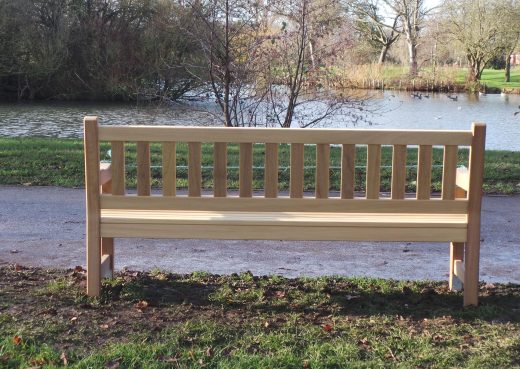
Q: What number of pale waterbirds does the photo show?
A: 4